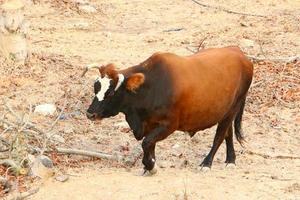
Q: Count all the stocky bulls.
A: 1